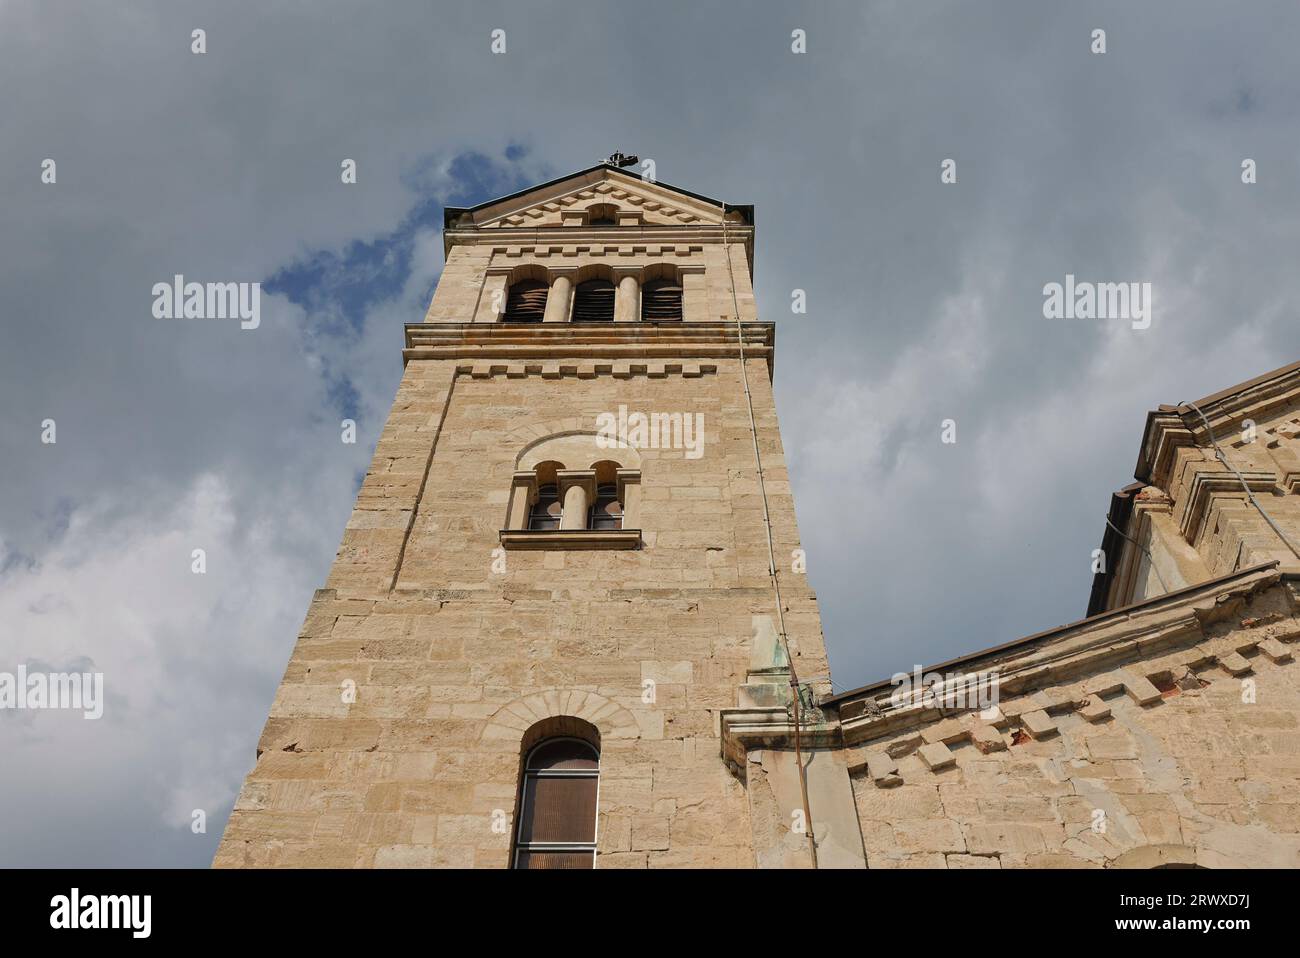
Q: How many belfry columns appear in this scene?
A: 2